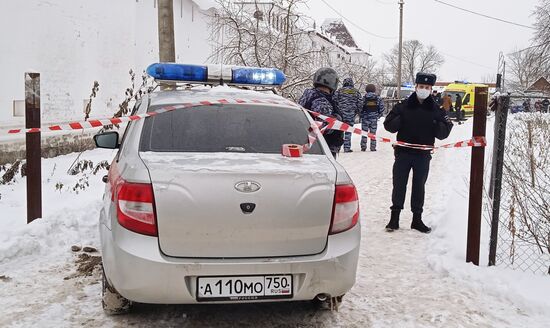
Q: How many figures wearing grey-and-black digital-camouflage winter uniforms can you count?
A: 3